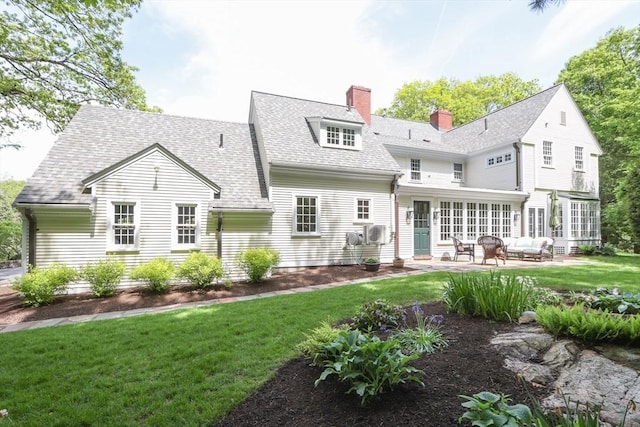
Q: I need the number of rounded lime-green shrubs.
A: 5